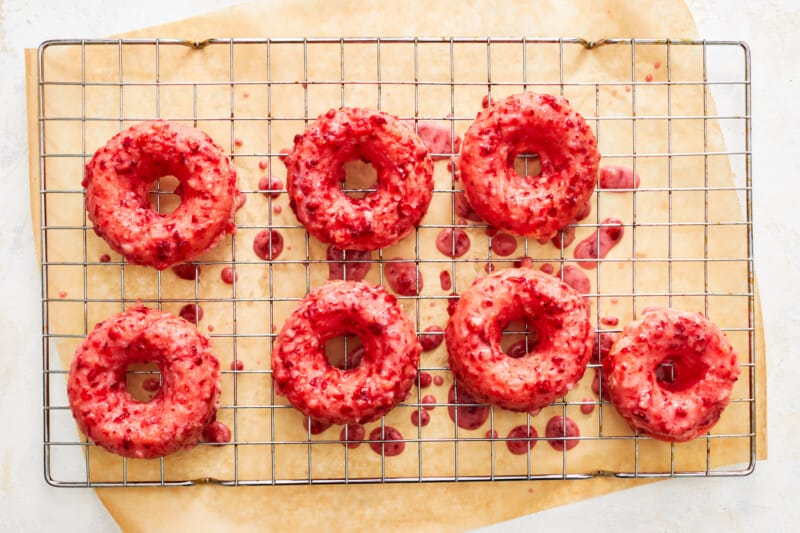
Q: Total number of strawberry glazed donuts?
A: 7